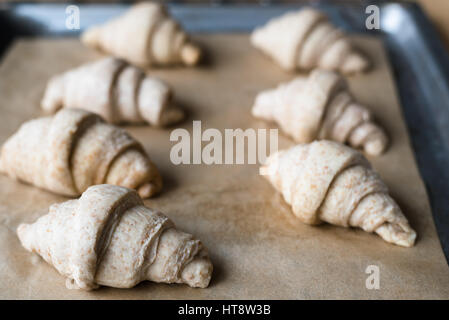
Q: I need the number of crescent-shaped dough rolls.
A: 7